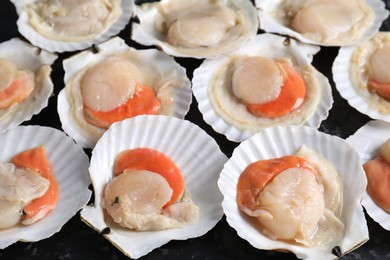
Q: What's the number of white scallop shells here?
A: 11